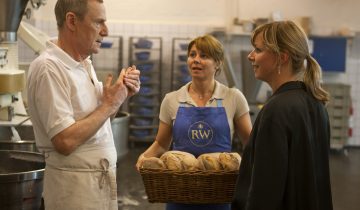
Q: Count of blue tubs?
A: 14